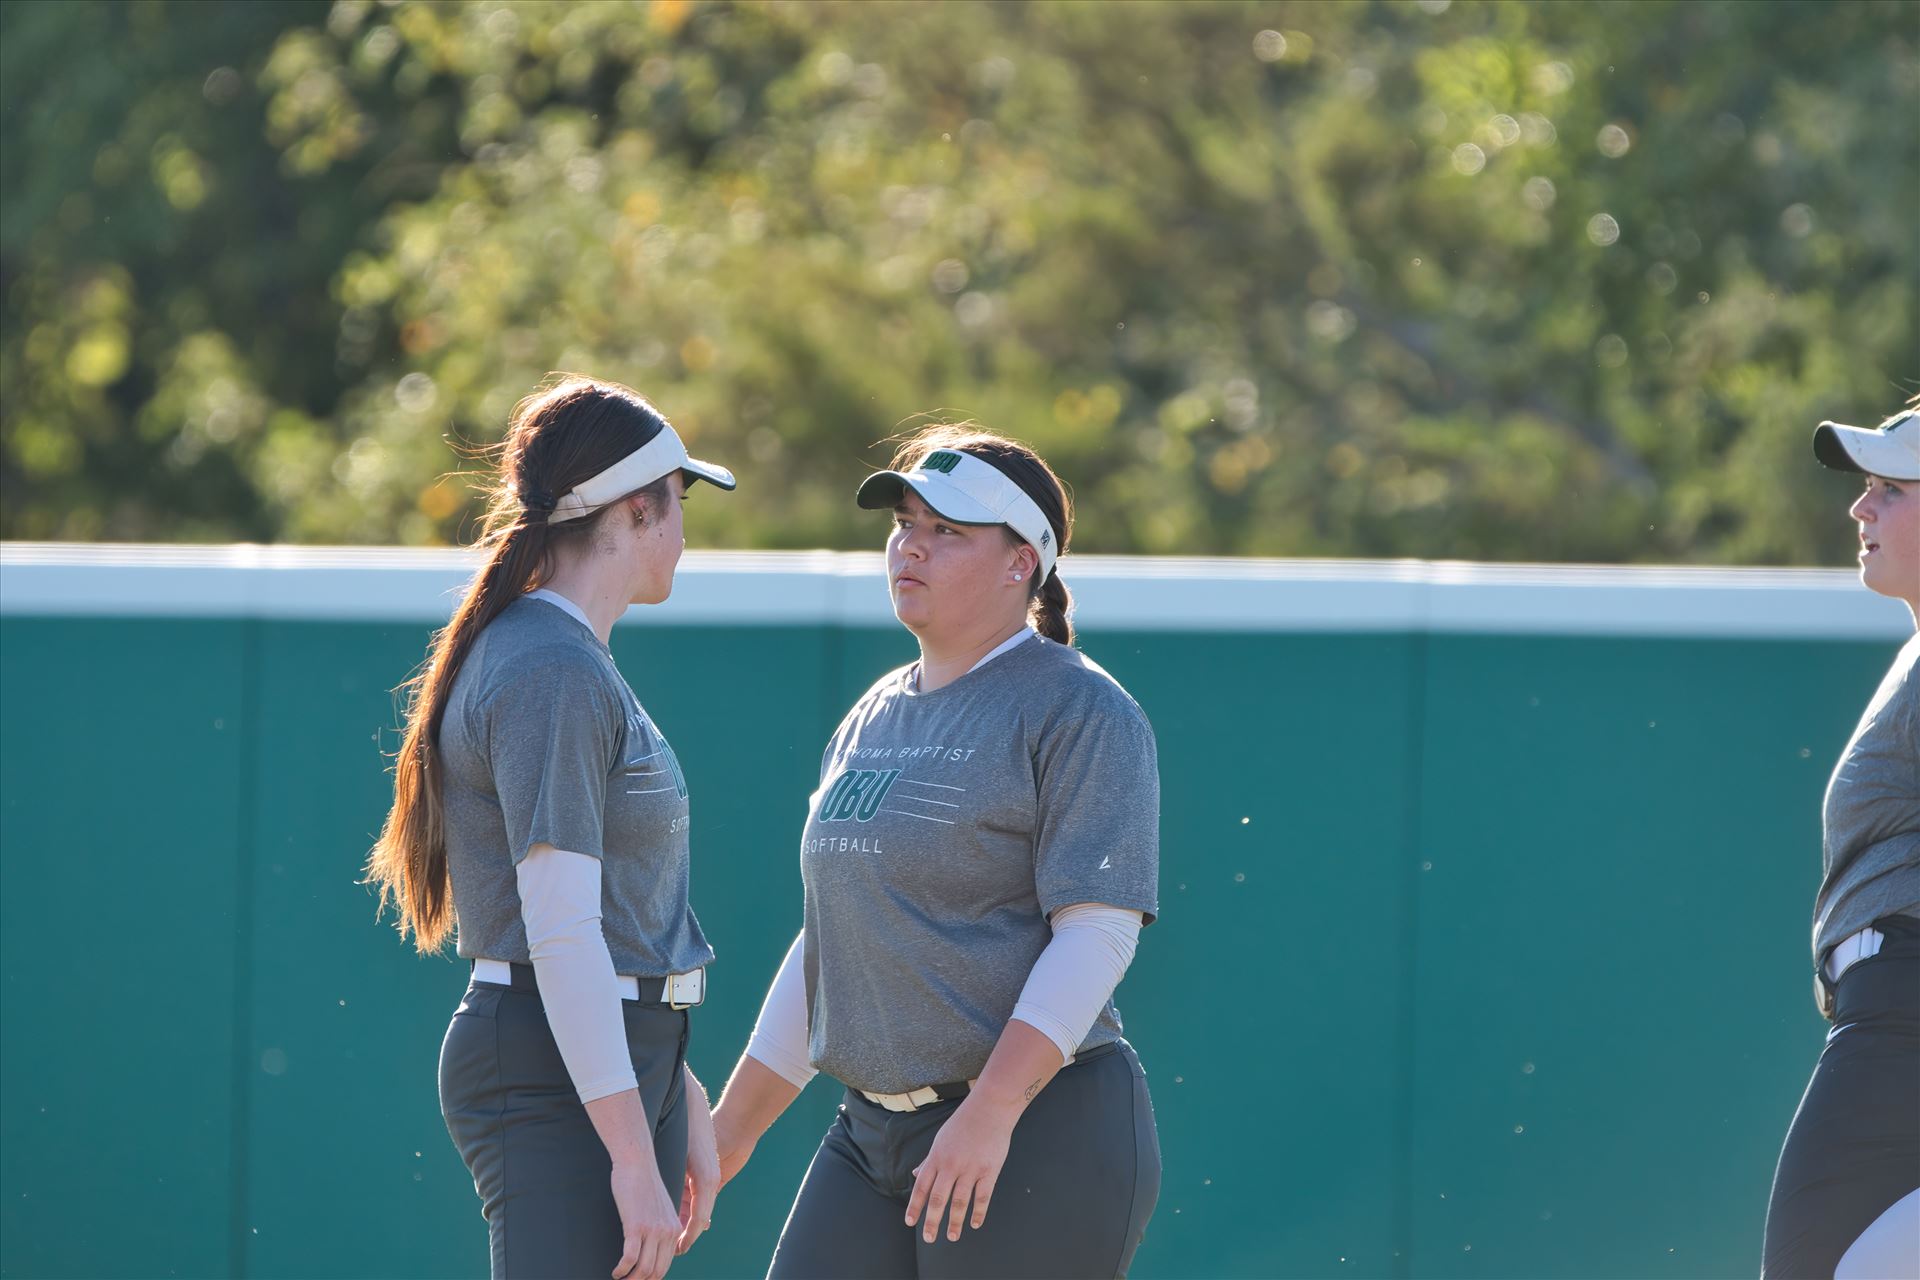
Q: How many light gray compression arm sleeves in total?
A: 3